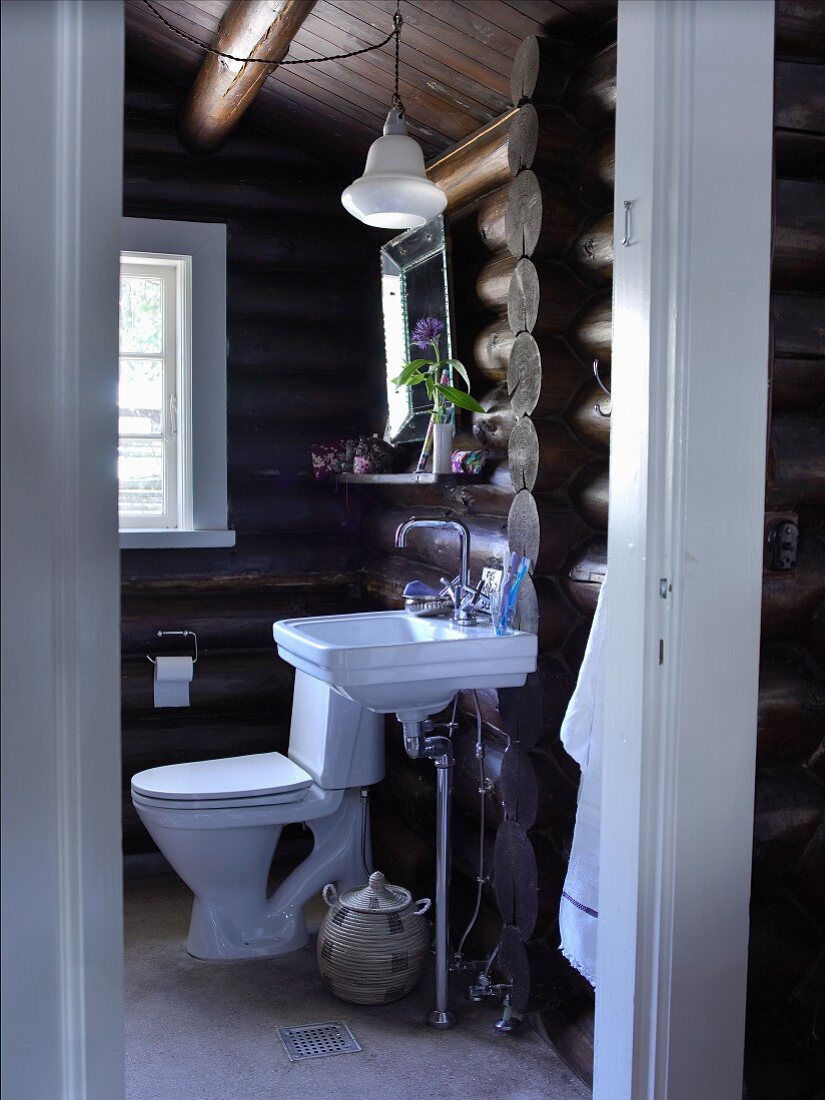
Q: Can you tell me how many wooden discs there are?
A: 12